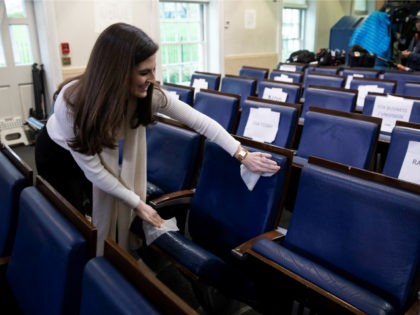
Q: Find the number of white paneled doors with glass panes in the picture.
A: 1